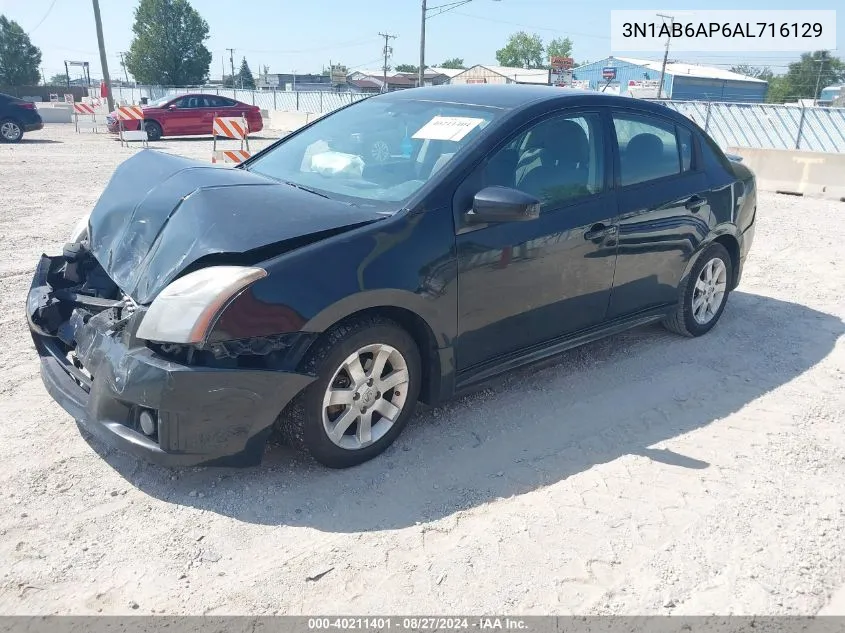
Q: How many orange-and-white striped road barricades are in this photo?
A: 3